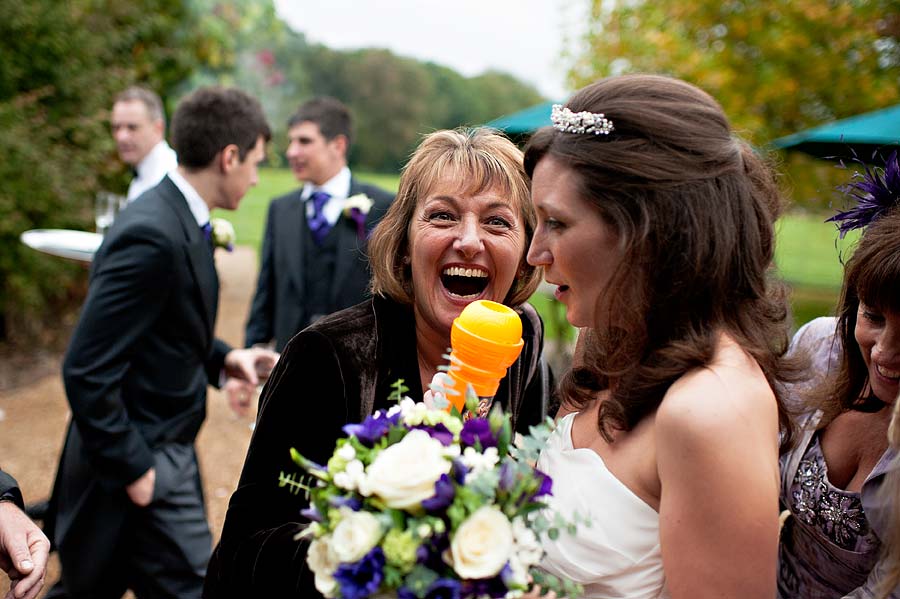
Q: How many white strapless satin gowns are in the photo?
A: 1